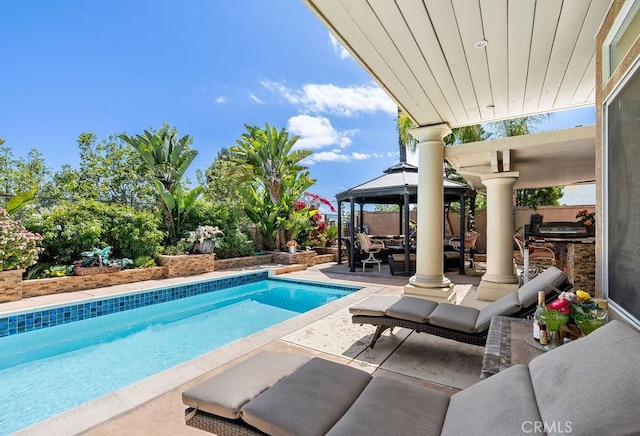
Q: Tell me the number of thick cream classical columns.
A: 2